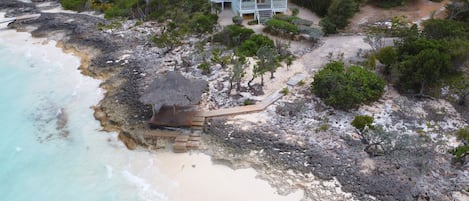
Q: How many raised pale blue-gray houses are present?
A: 1